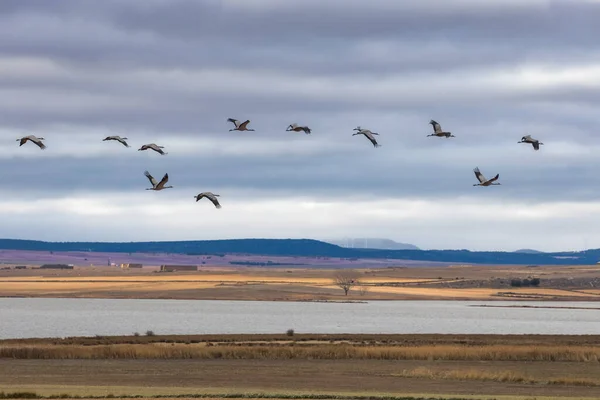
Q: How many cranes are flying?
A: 11